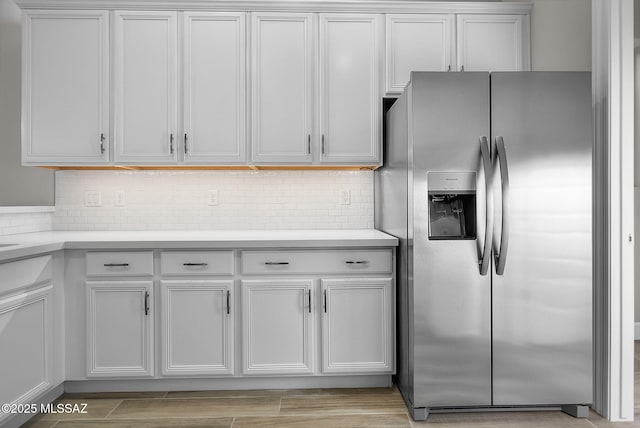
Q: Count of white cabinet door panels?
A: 12